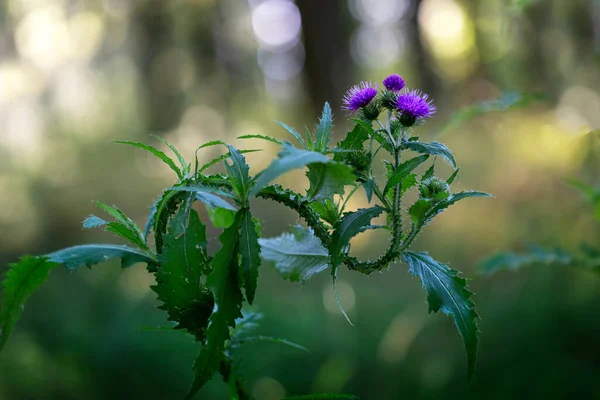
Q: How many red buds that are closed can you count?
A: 0